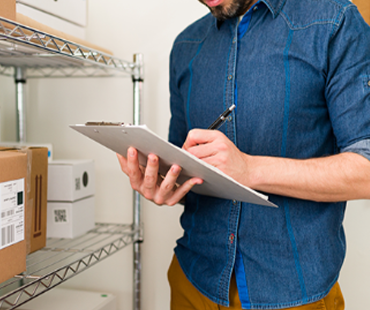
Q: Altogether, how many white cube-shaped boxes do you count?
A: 2